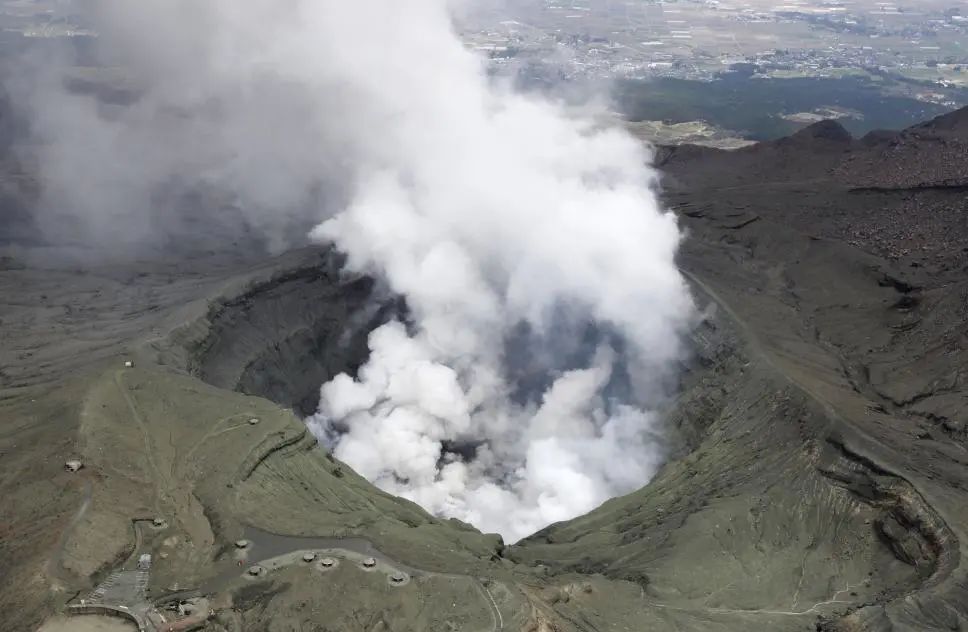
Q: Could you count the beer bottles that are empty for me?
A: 0